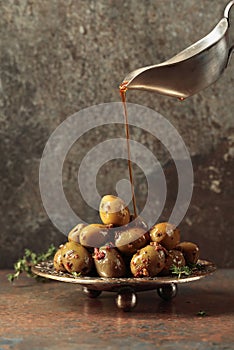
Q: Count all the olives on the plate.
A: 12